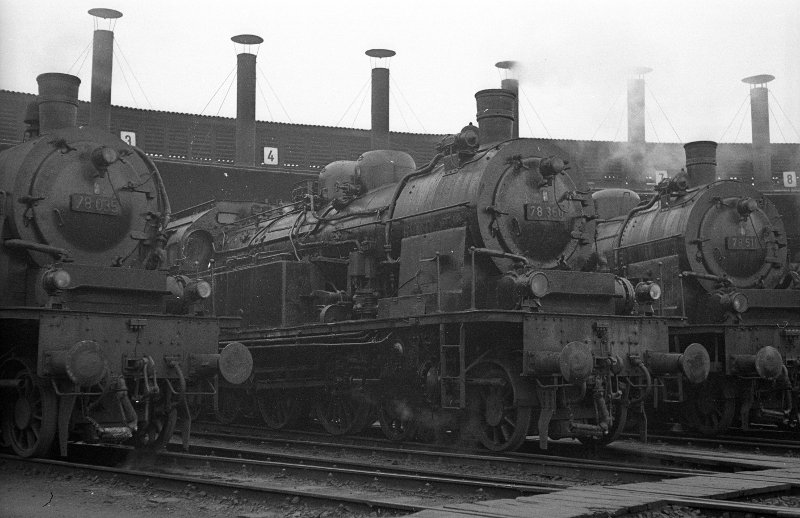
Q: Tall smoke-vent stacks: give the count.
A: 6